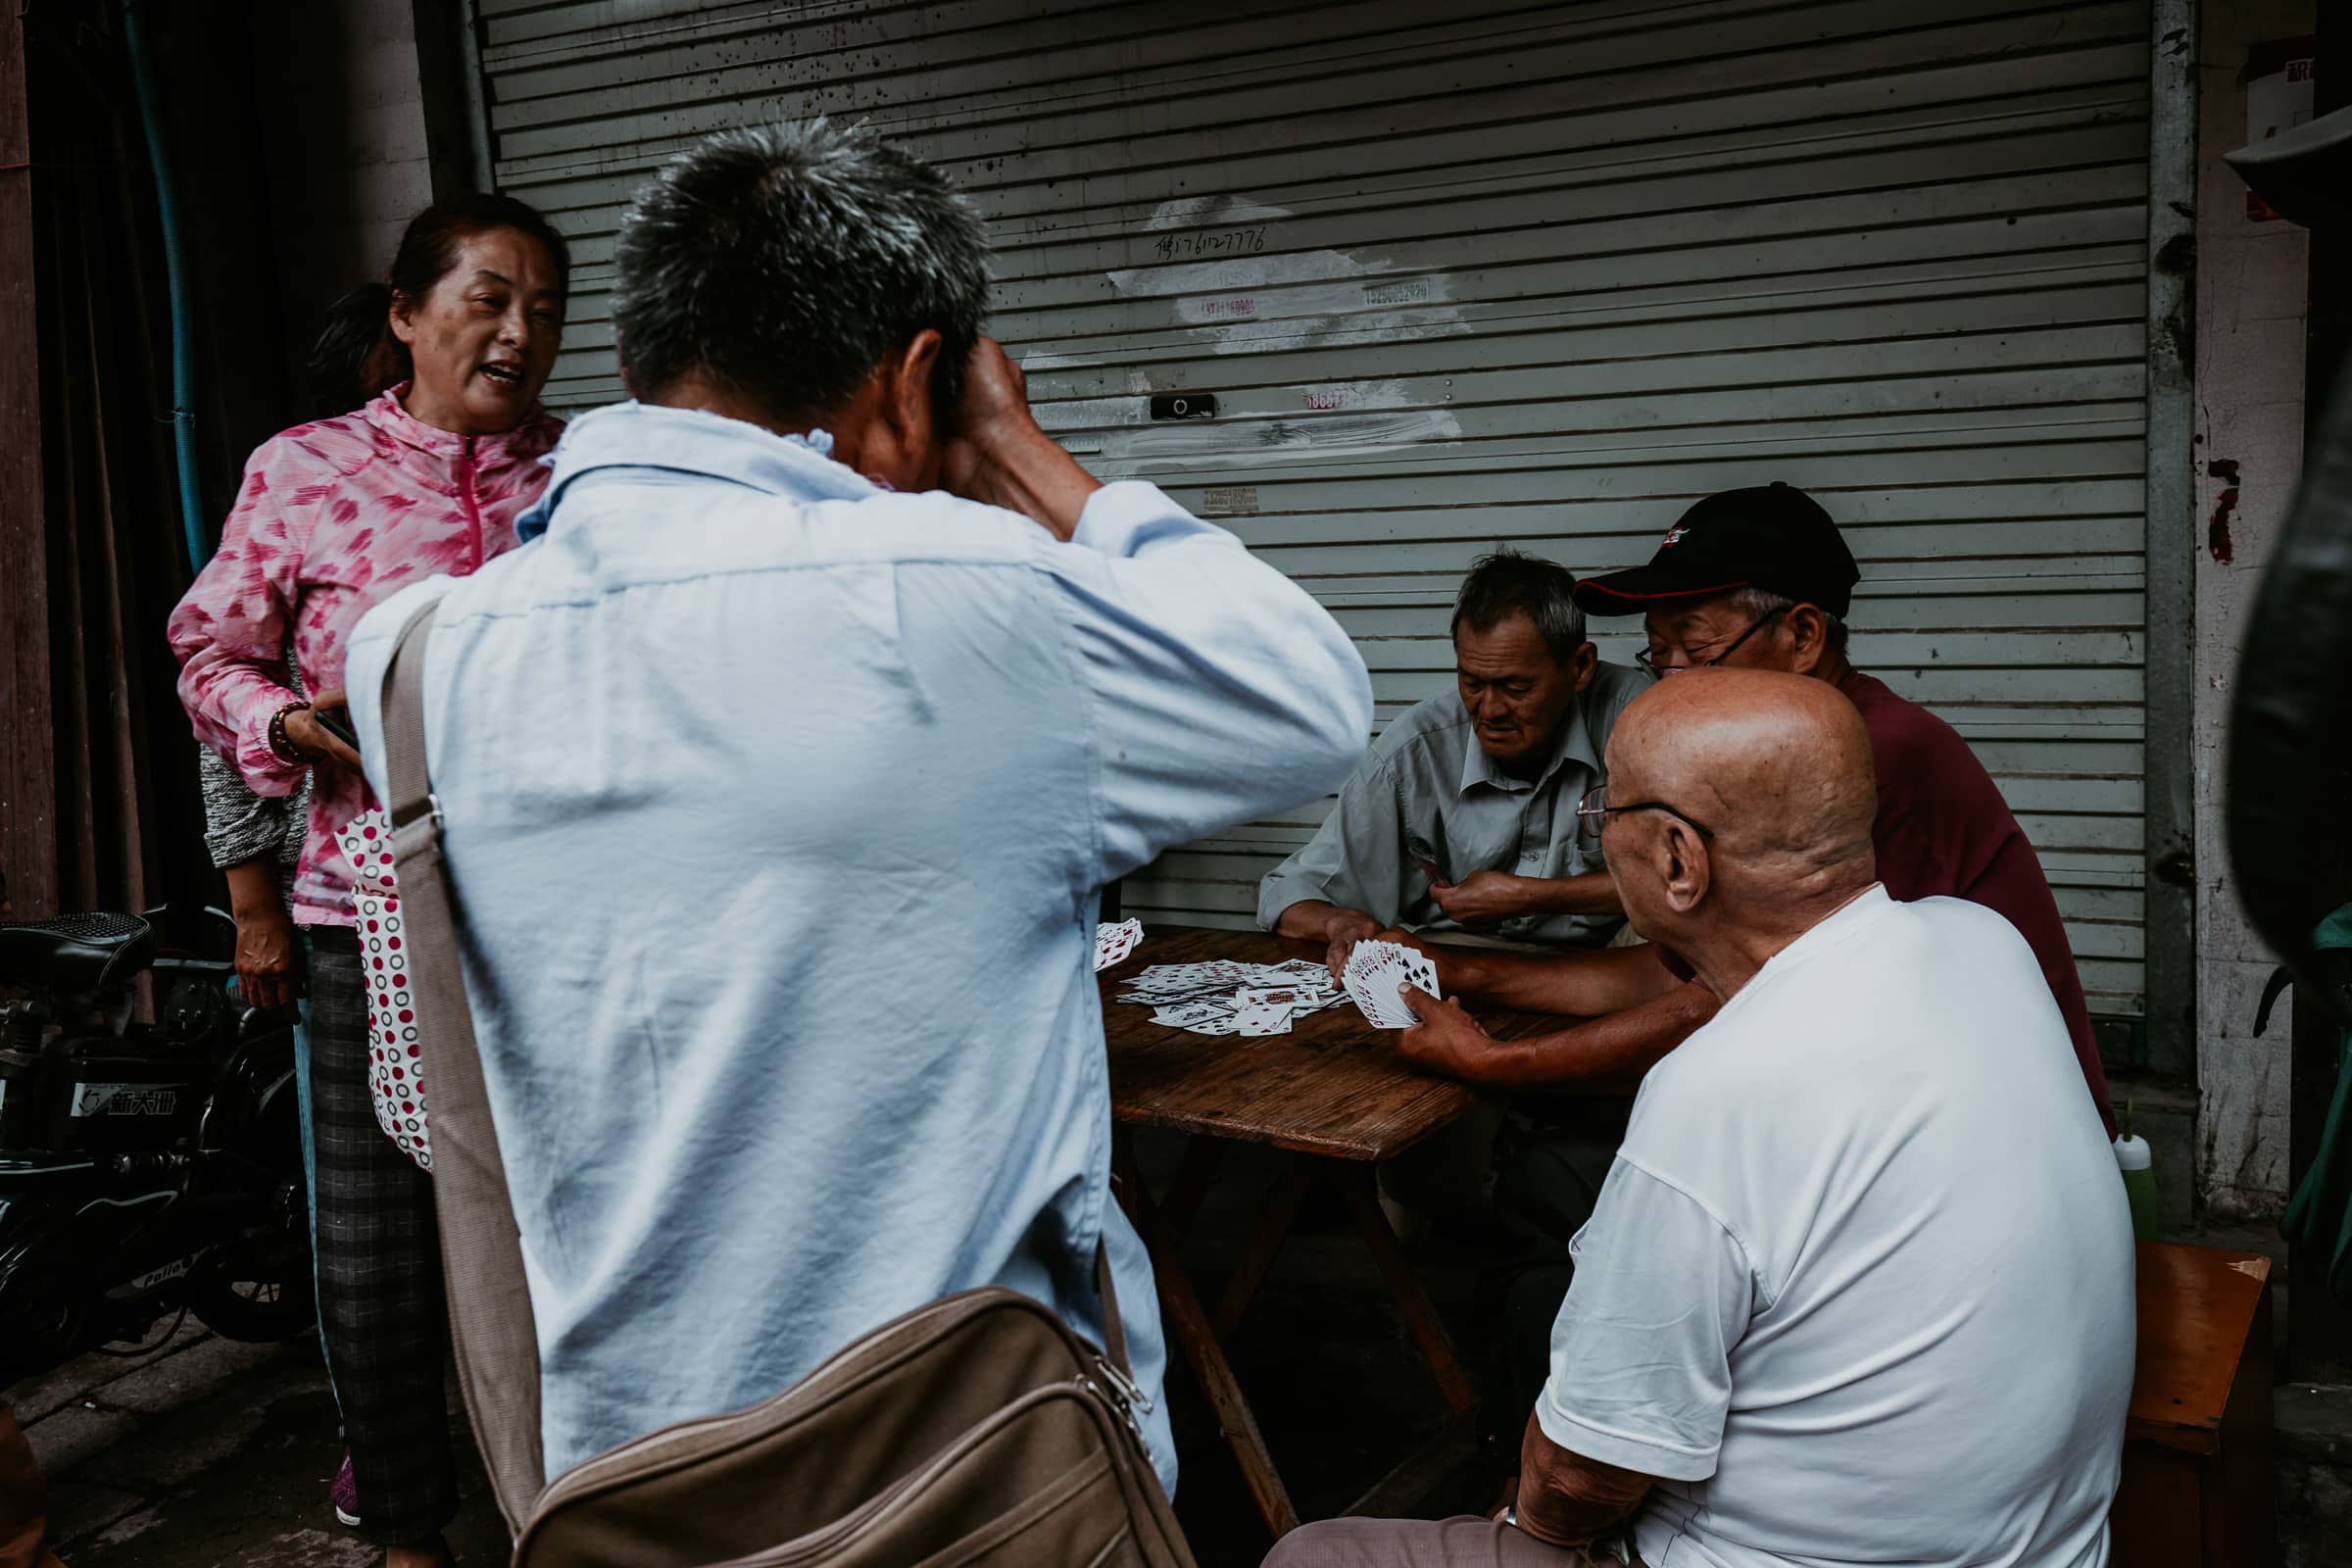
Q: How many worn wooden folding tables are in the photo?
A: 1